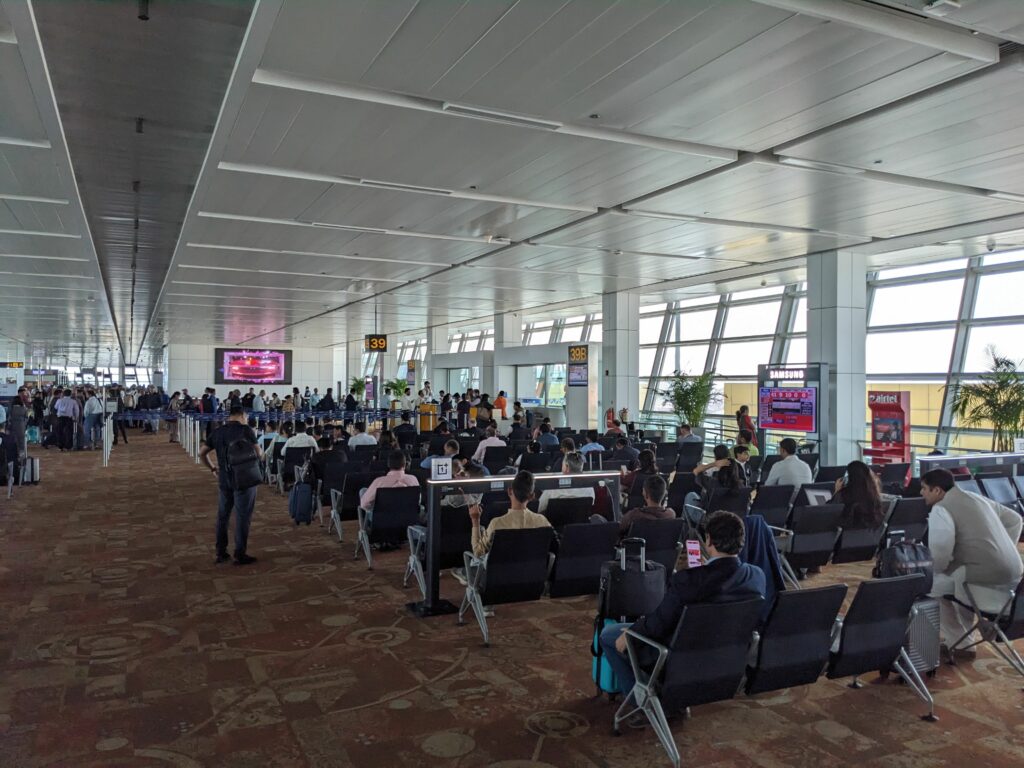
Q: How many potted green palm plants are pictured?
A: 4